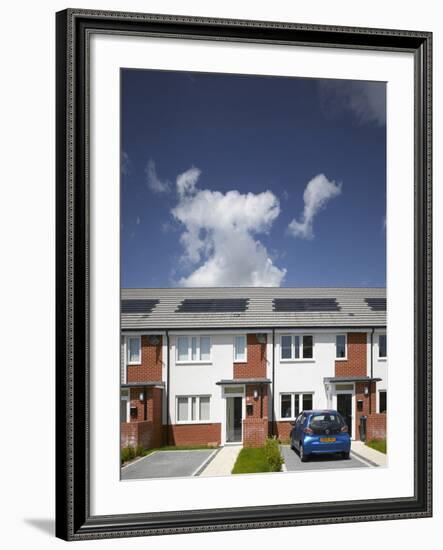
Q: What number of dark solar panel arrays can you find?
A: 4